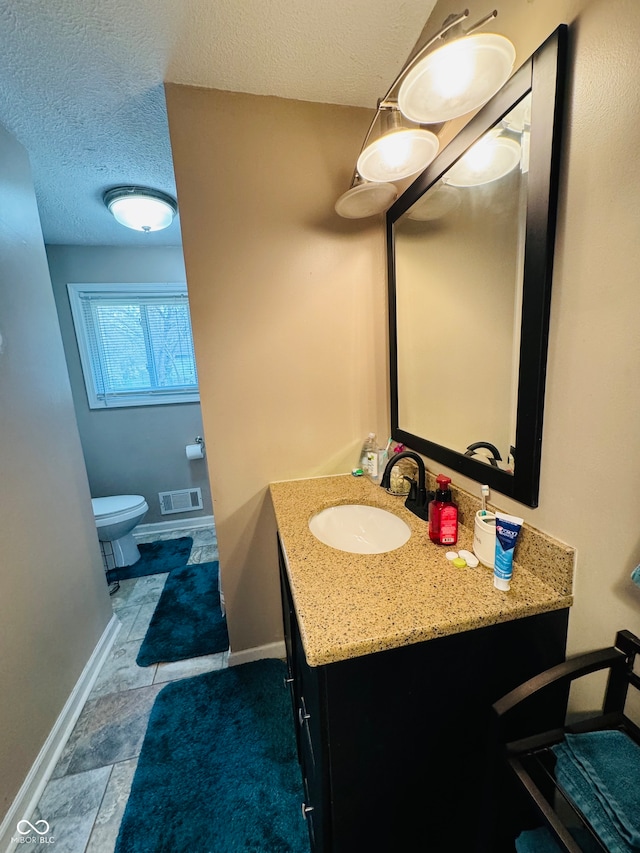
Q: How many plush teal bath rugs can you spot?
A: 3